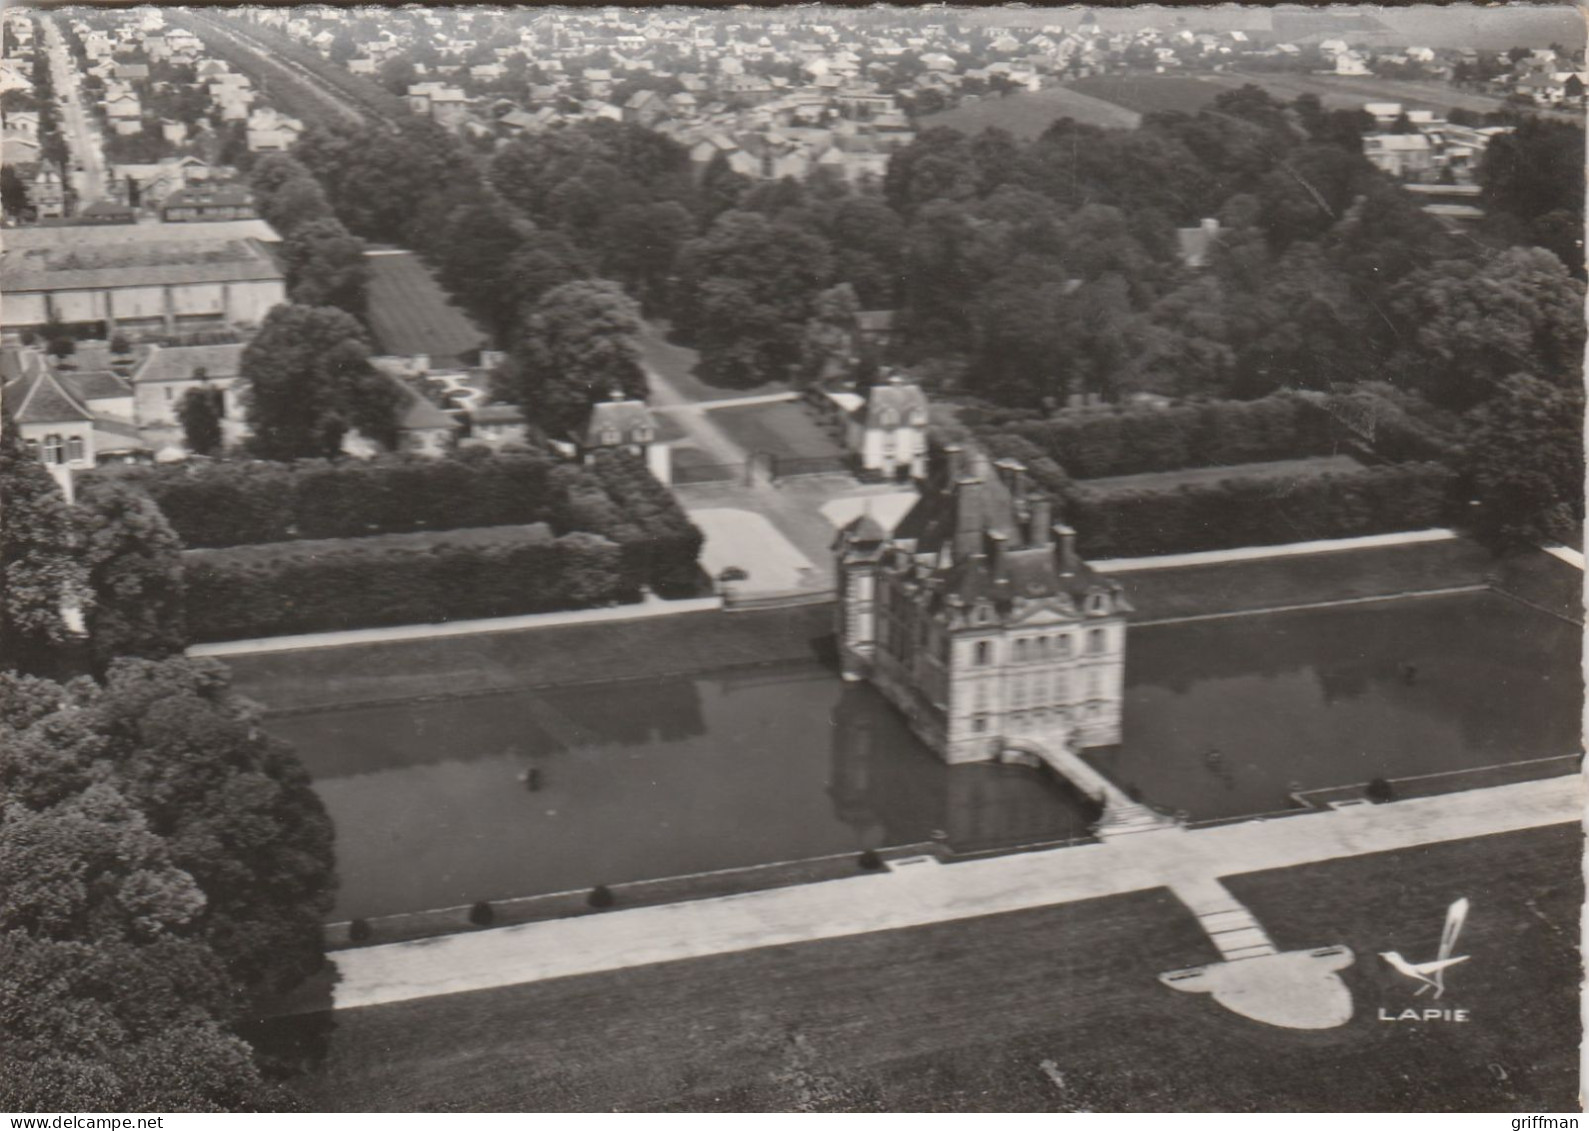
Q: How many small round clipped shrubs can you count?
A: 5